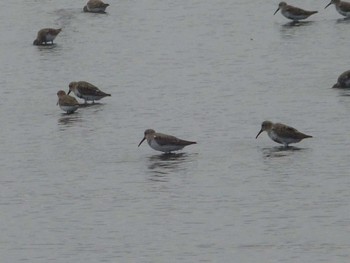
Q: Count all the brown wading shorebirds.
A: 9